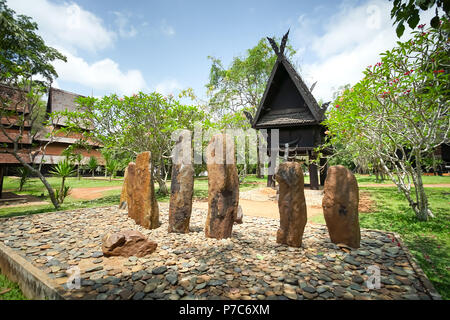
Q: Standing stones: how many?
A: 6